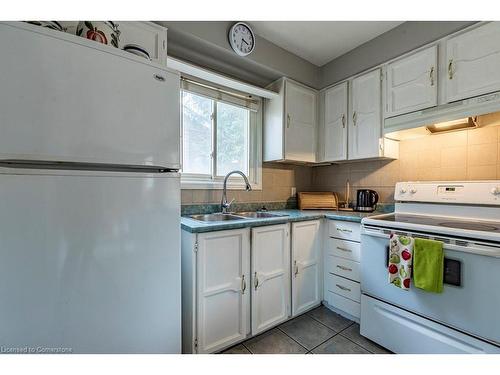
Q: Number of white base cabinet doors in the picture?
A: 3